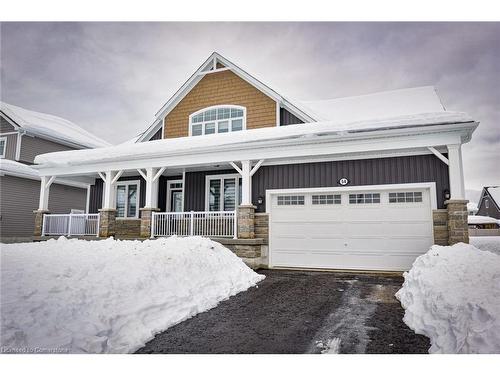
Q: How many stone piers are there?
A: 5